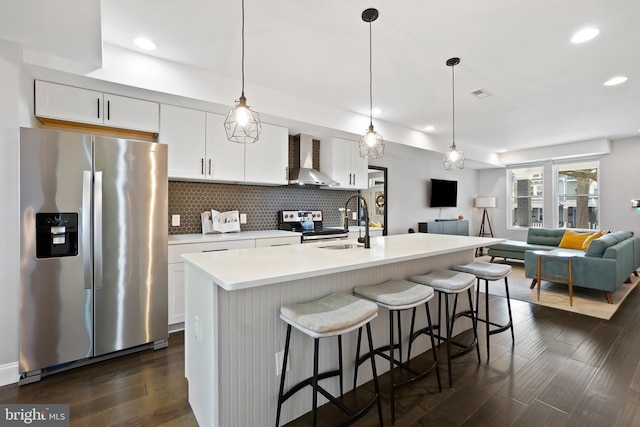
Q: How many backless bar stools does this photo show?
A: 4